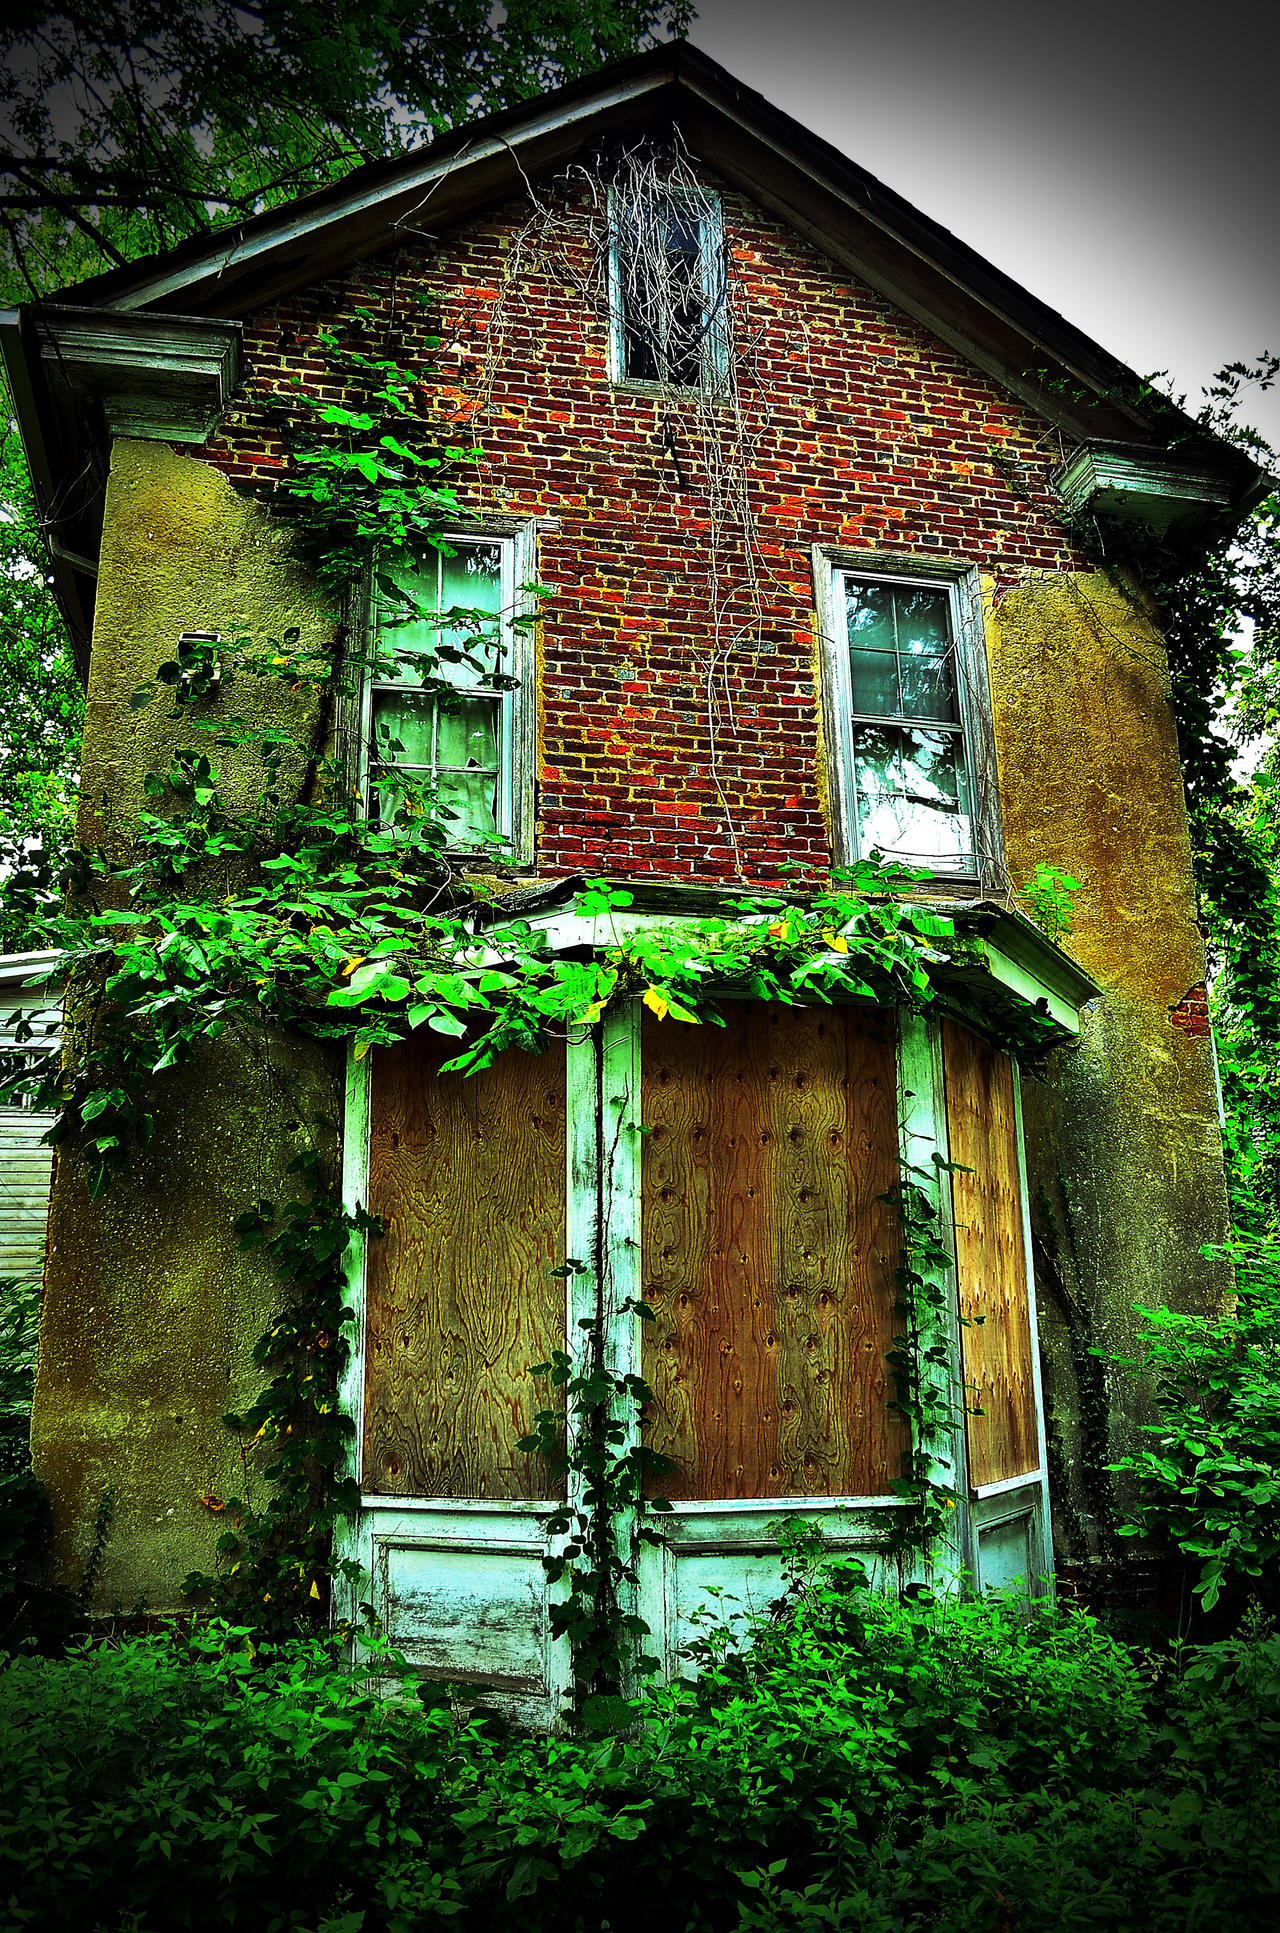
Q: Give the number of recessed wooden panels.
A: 3